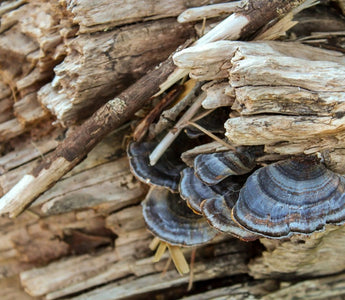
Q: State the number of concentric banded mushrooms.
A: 6